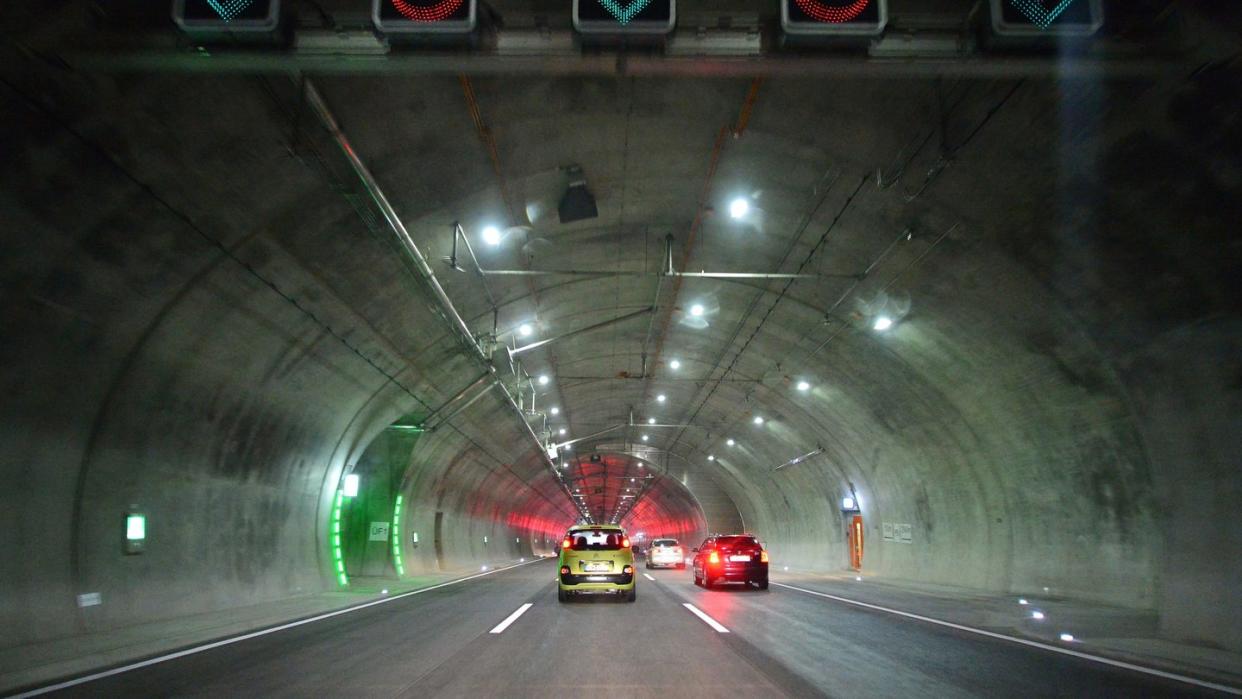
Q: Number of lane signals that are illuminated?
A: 5